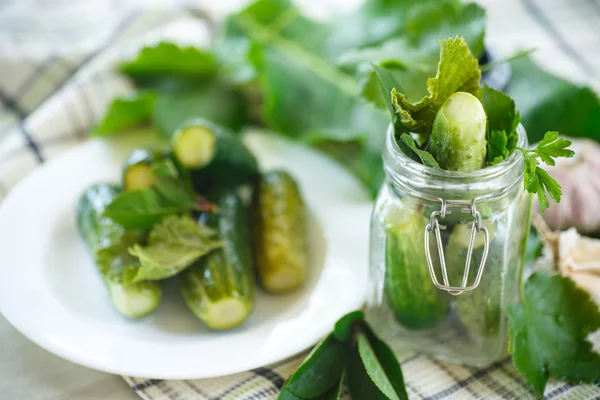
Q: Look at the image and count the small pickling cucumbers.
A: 8